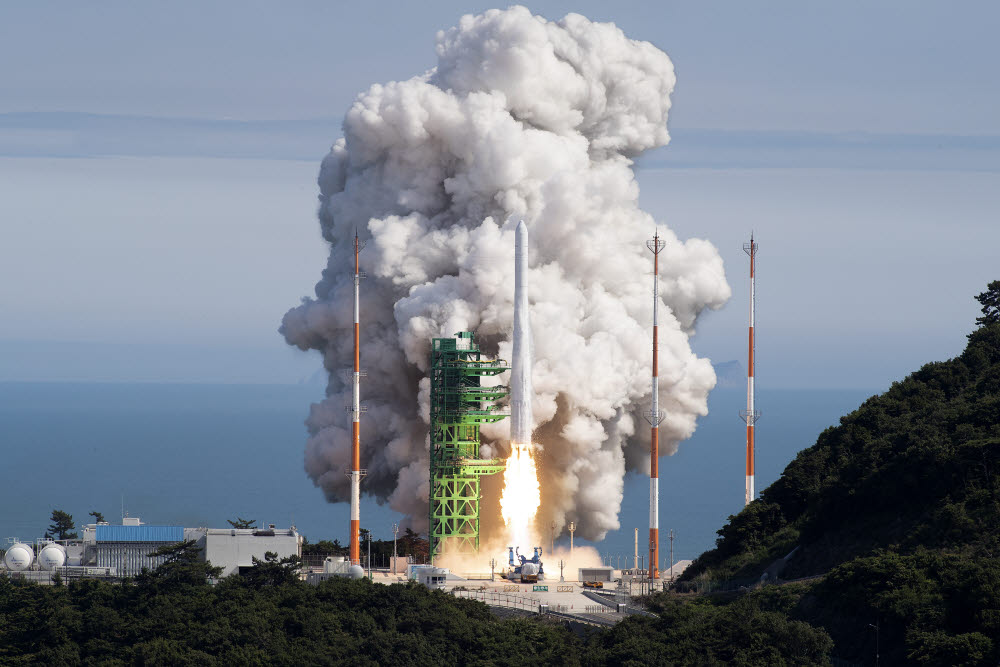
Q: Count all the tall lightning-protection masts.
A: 3